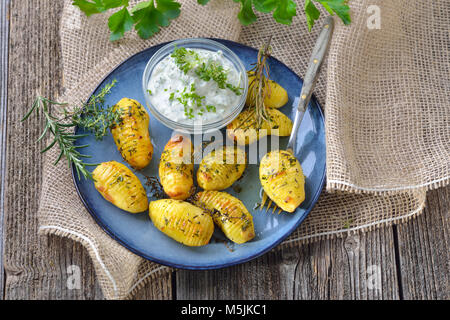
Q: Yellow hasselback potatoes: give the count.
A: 9